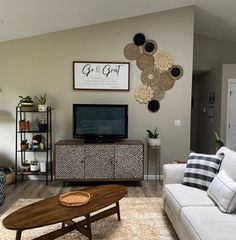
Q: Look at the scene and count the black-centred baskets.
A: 2